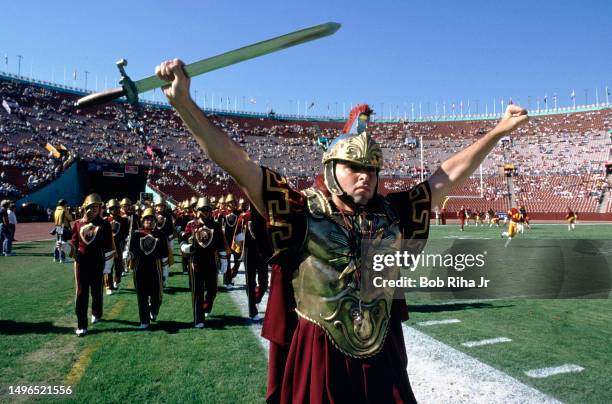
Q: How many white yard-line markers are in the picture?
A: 3